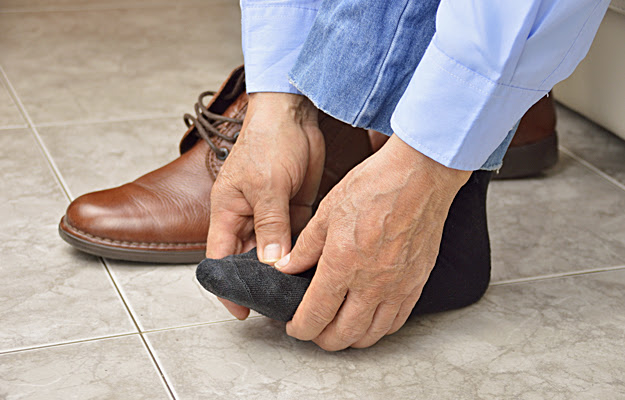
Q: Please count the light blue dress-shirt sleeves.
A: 2